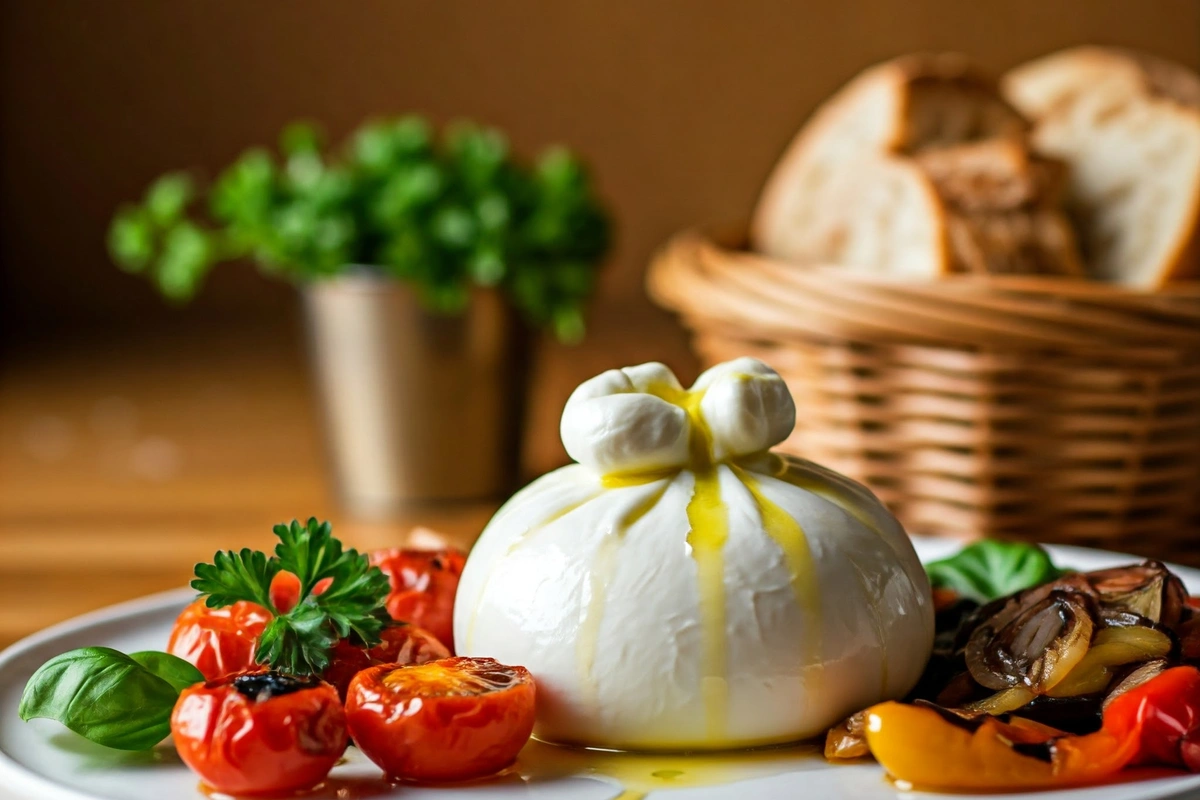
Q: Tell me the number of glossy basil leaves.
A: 3